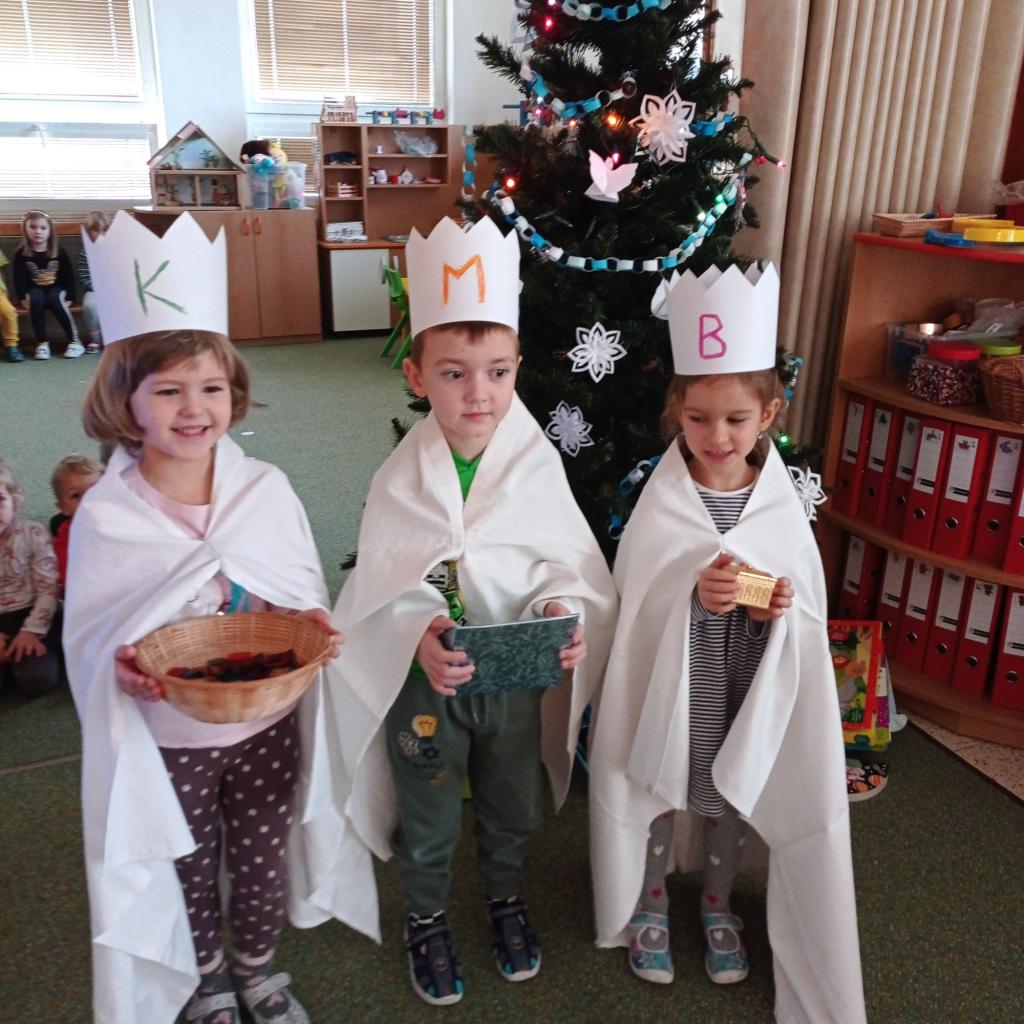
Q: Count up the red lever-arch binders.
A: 13